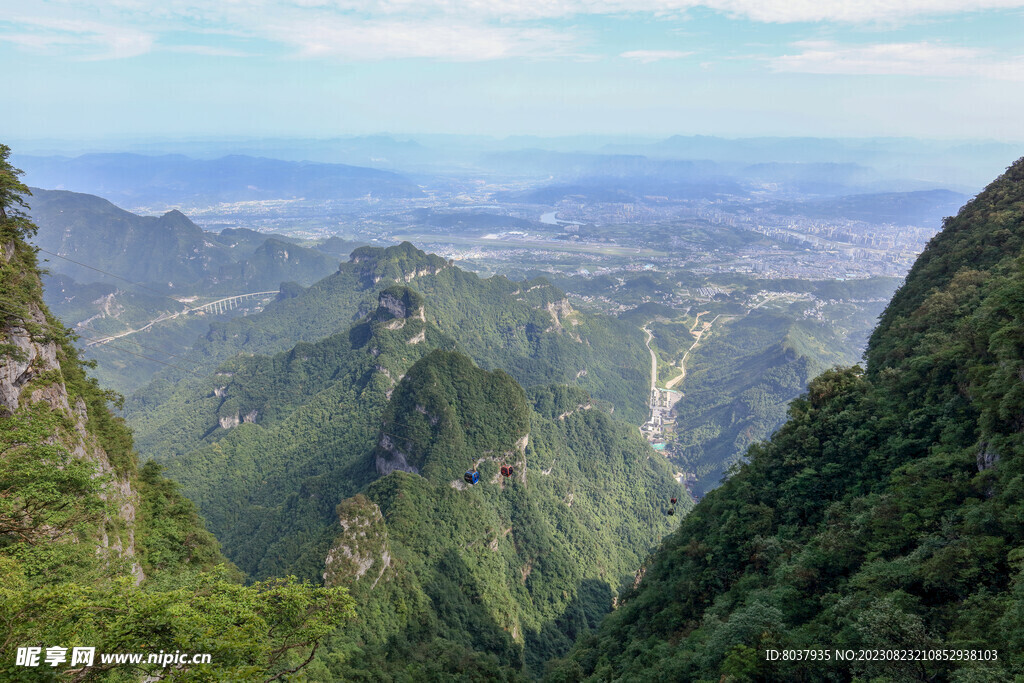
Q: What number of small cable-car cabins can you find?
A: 4